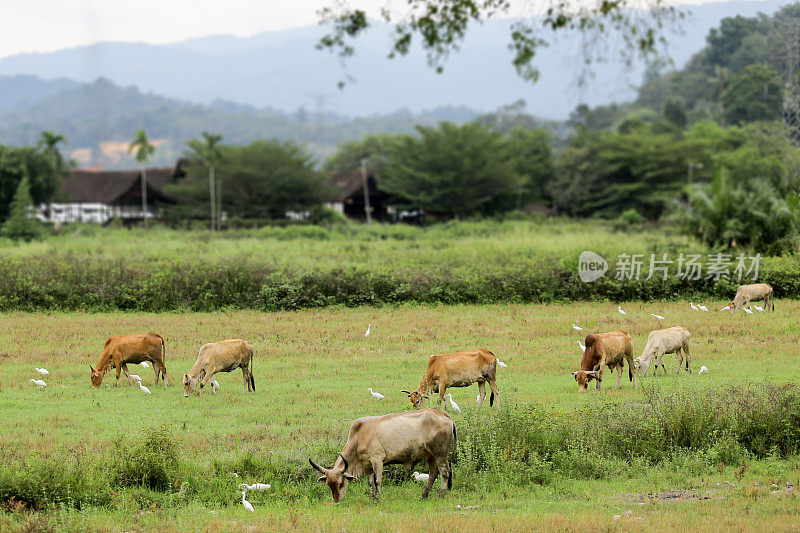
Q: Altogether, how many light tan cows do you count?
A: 4